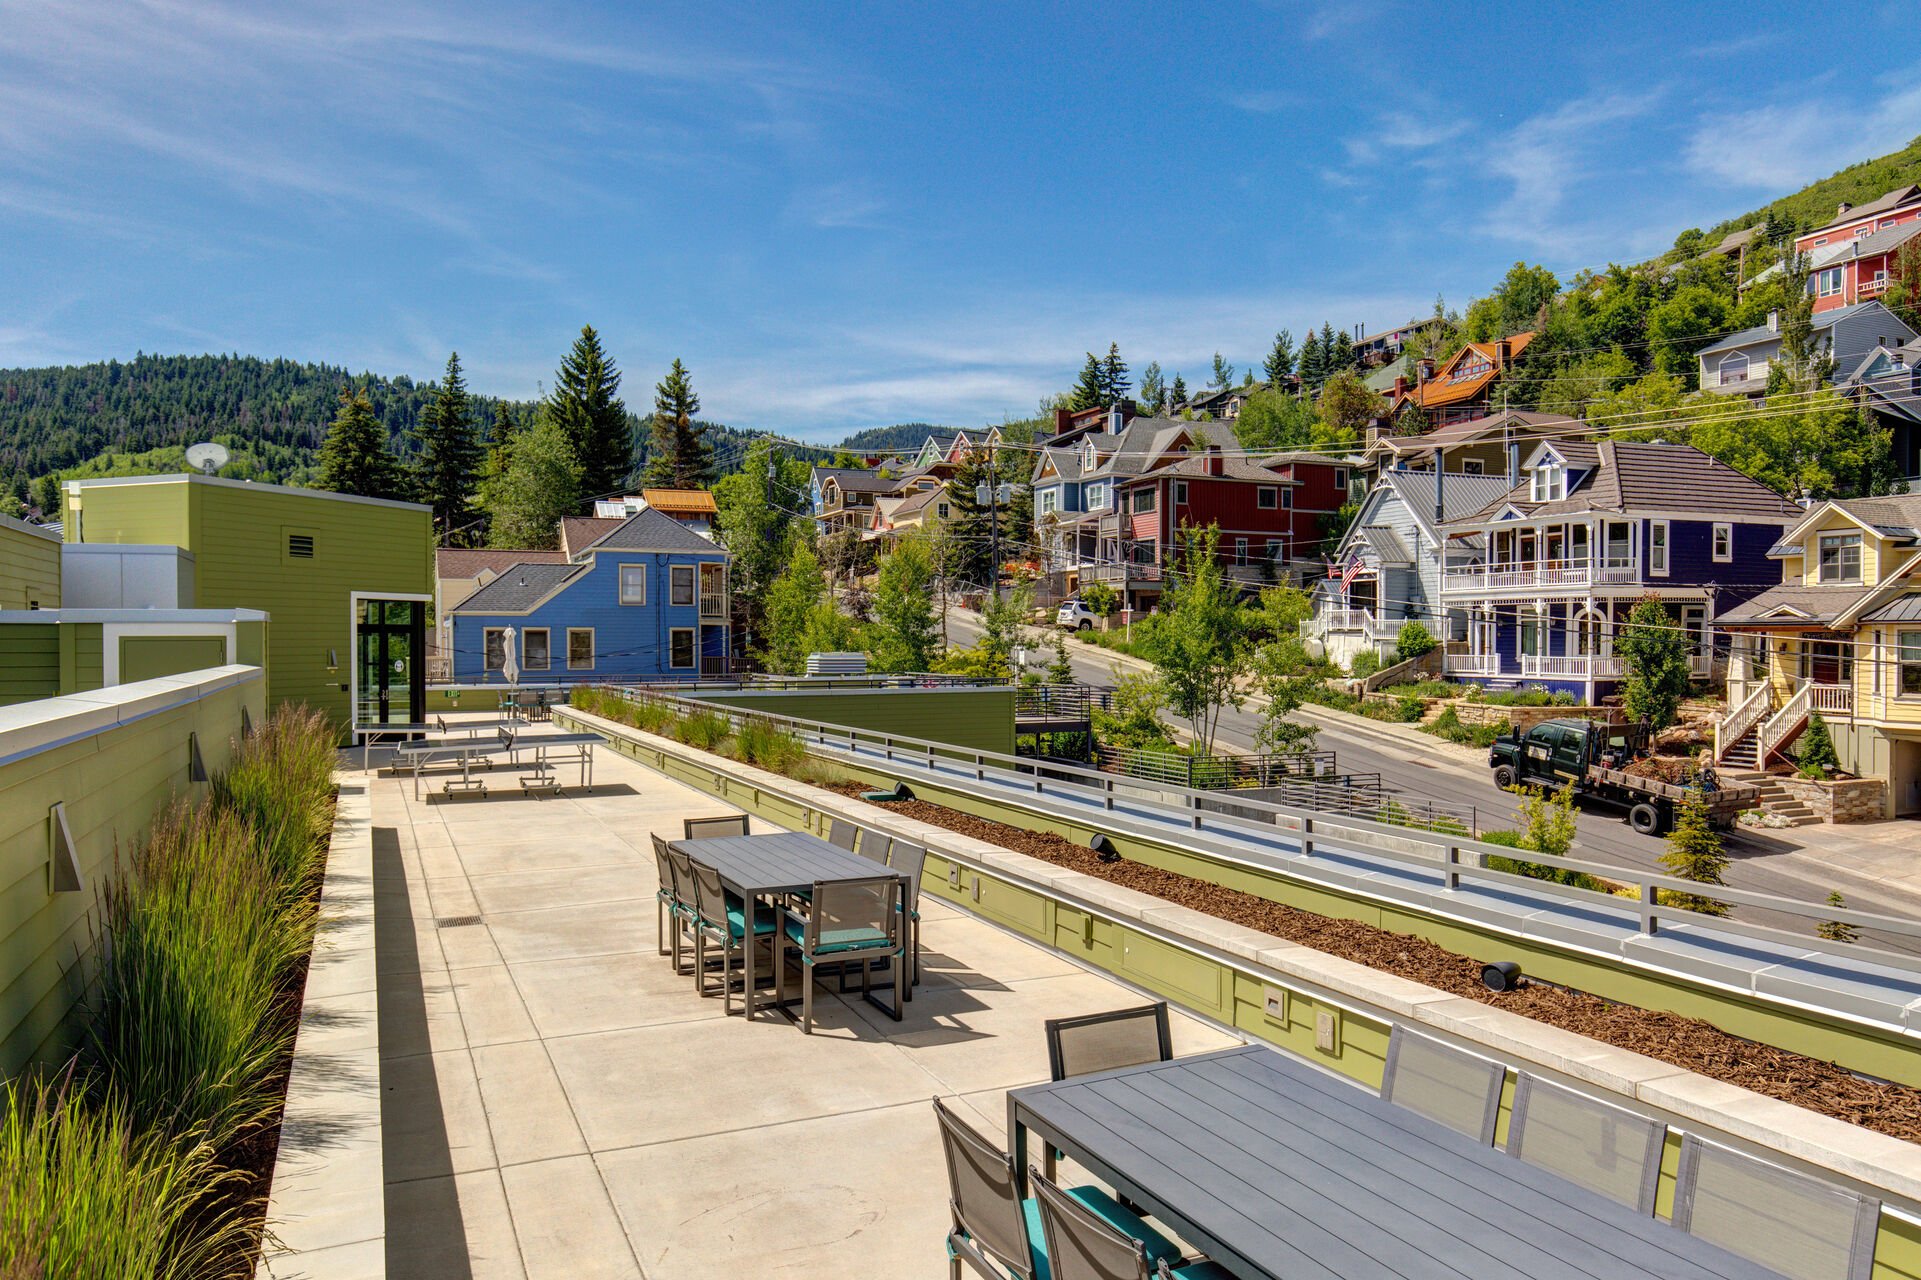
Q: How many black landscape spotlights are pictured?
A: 3